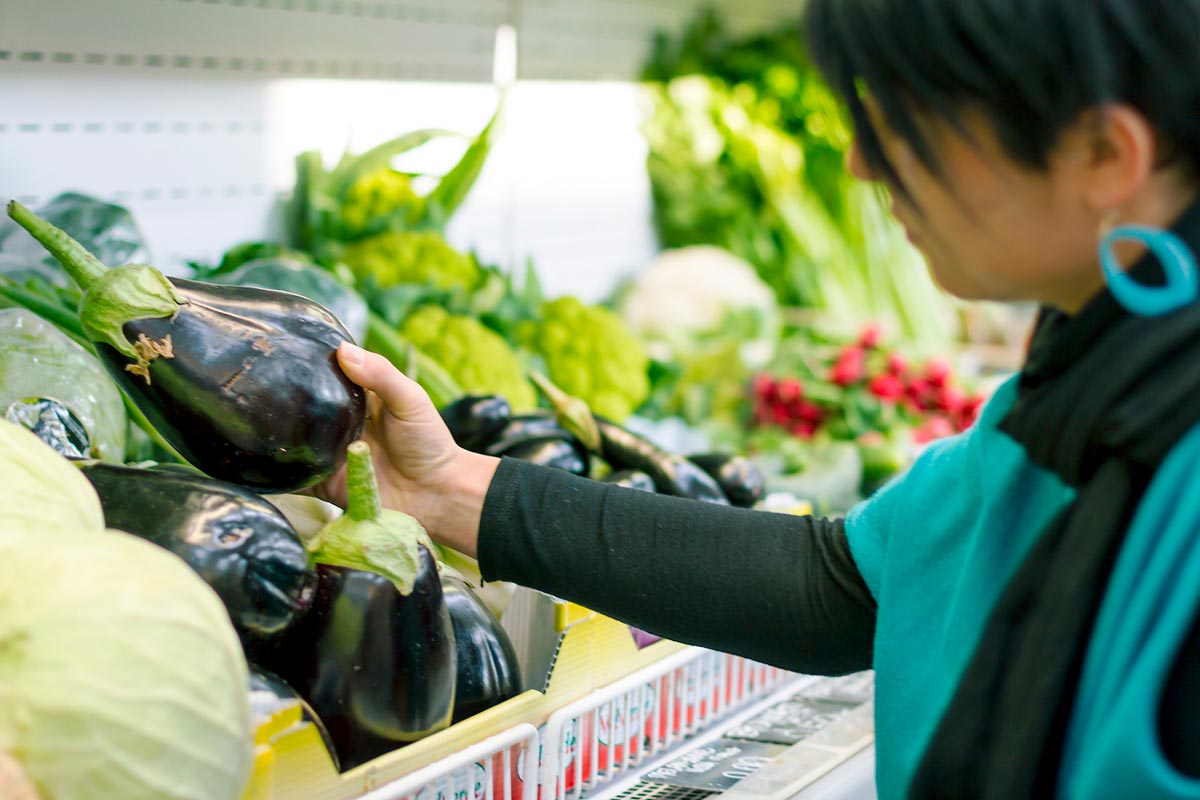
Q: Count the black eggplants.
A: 11